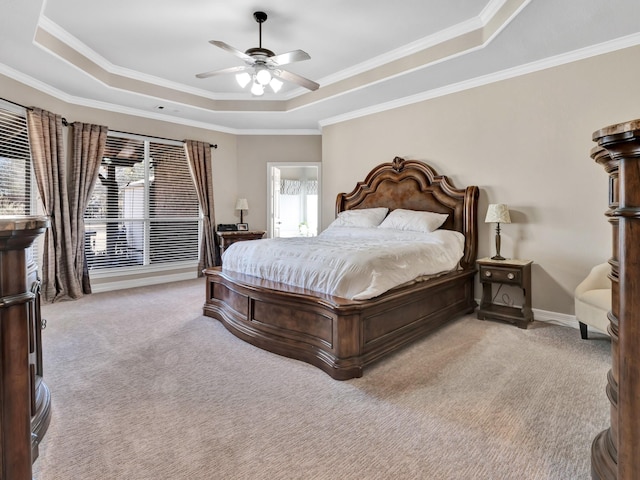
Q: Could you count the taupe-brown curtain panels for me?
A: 3